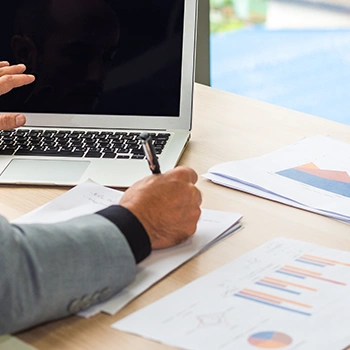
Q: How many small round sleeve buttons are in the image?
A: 4